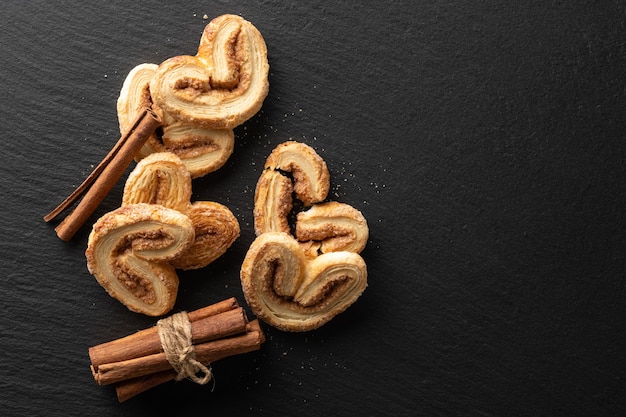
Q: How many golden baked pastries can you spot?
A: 6